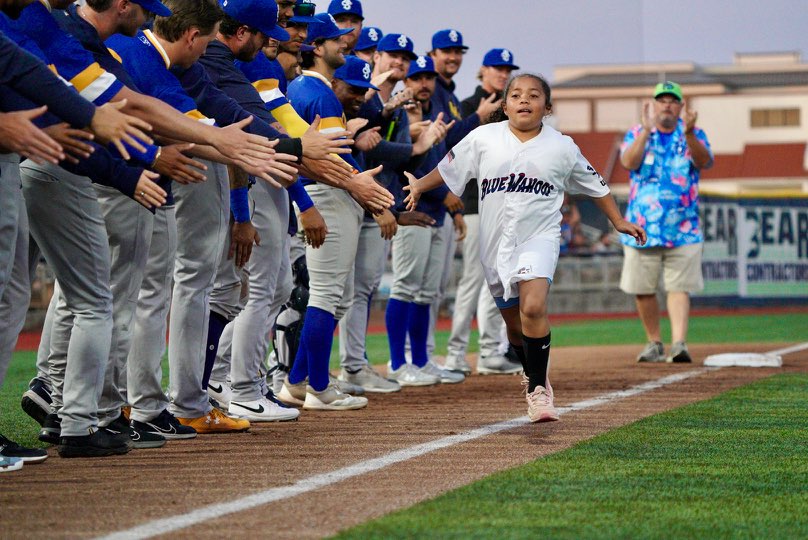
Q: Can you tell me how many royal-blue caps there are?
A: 11